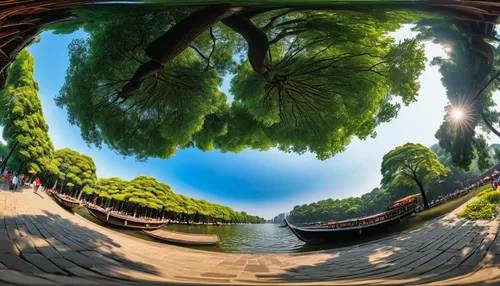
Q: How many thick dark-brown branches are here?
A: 2